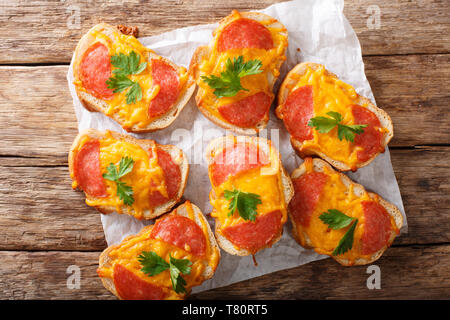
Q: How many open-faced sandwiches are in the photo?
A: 7